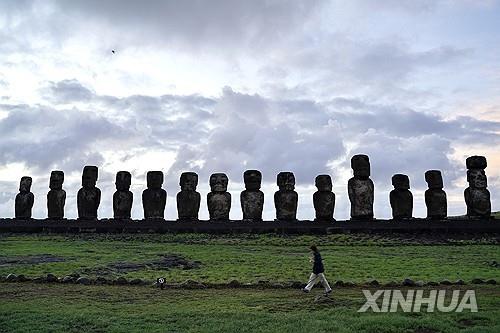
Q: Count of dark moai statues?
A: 14